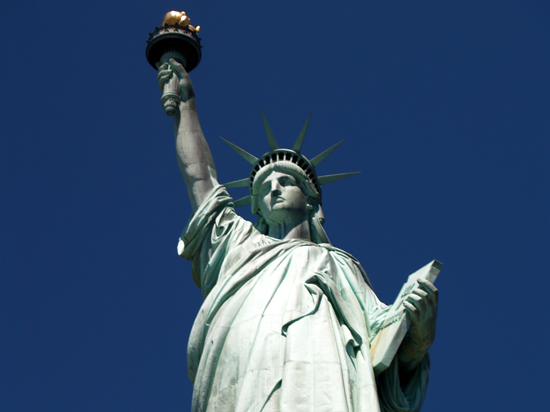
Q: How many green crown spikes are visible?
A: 7